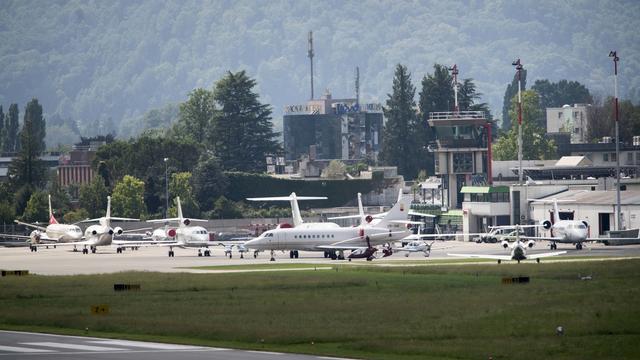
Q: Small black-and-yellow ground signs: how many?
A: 4